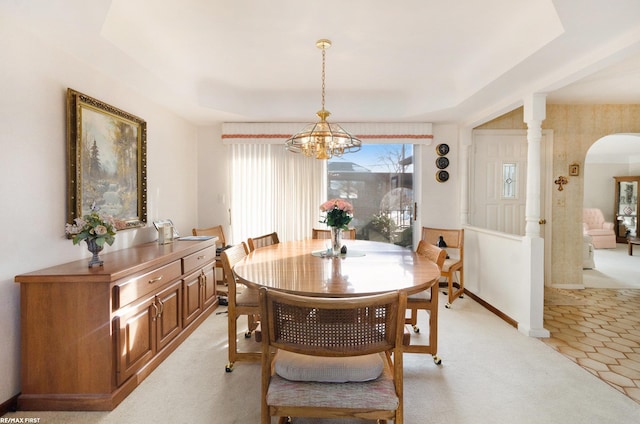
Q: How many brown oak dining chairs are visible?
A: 7